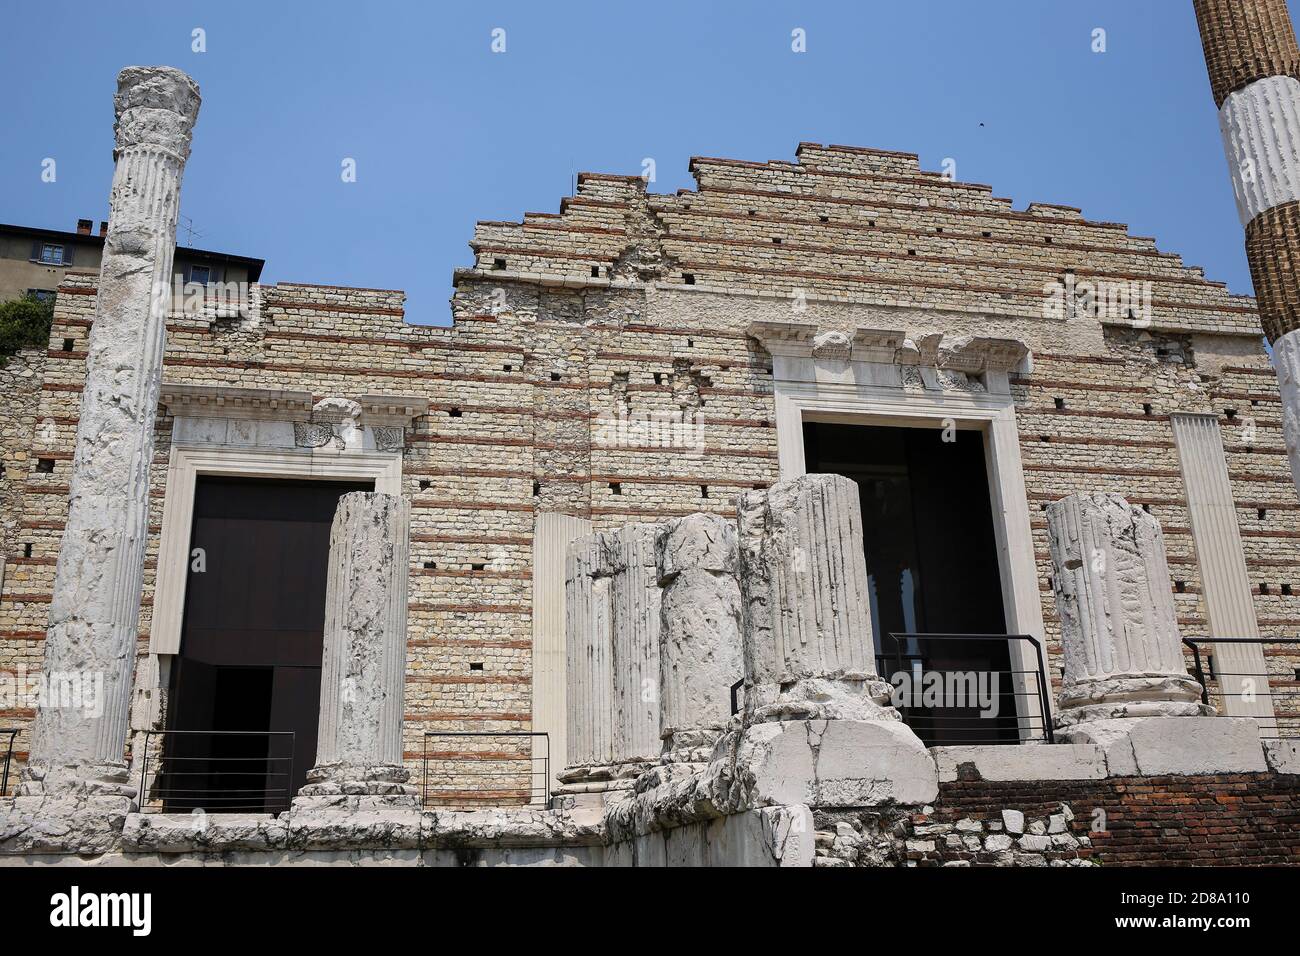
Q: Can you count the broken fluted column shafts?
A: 5